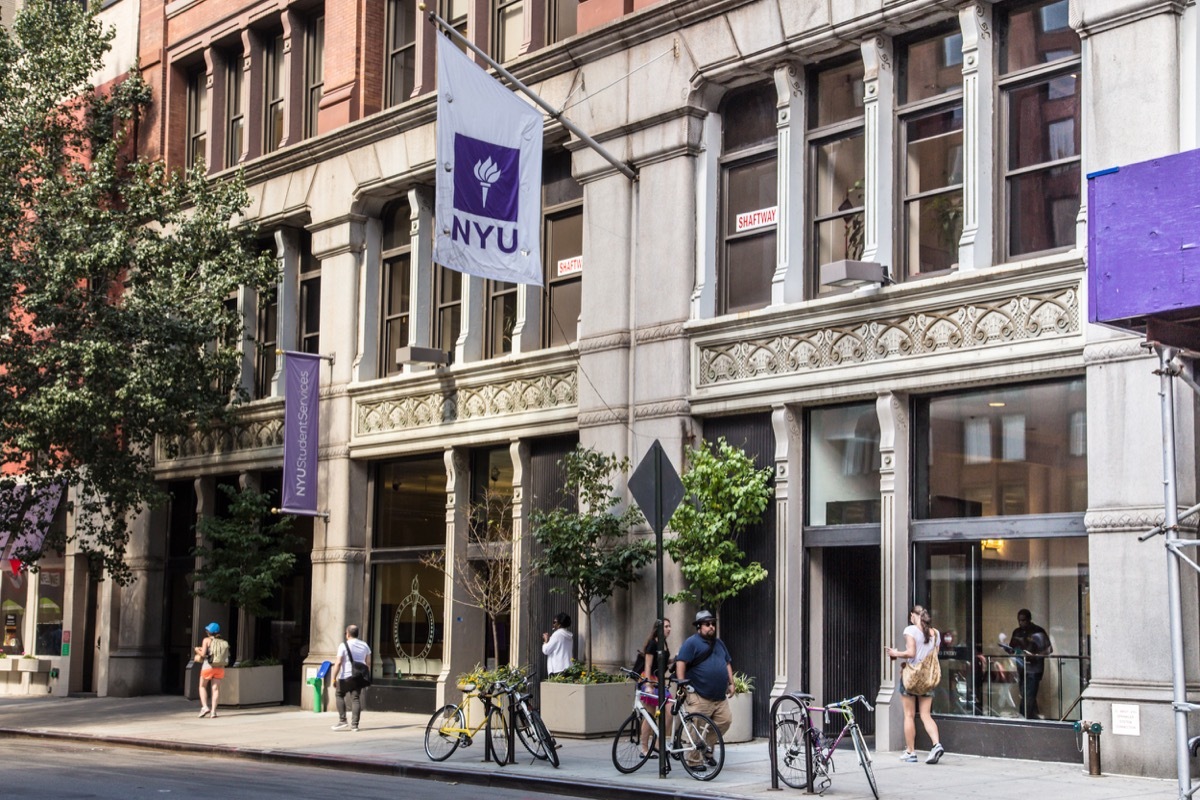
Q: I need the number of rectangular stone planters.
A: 2